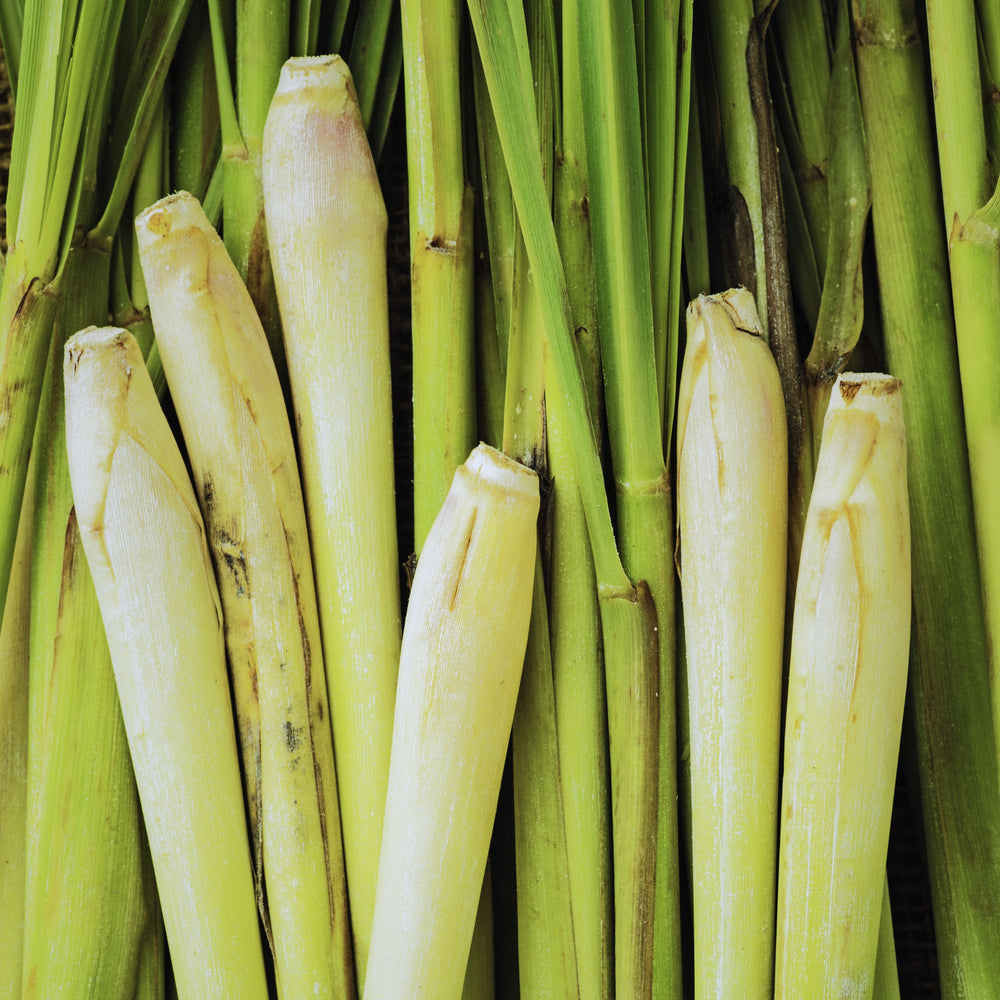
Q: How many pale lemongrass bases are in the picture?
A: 6